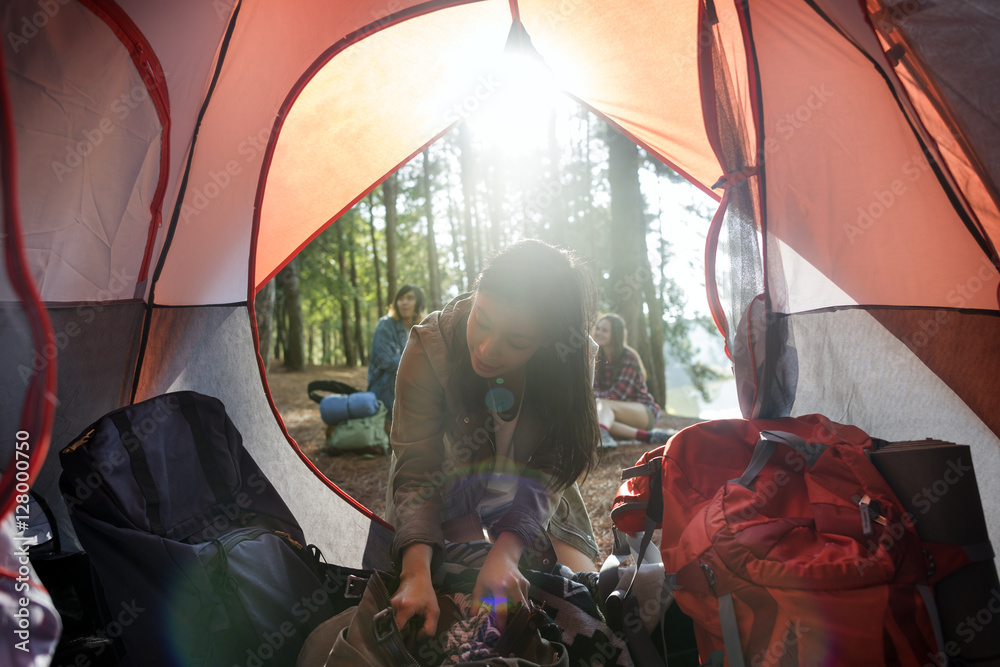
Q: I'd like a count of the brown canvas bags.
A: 1